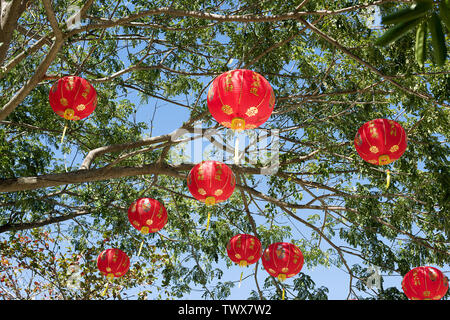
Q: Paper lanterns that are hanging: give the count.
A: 9